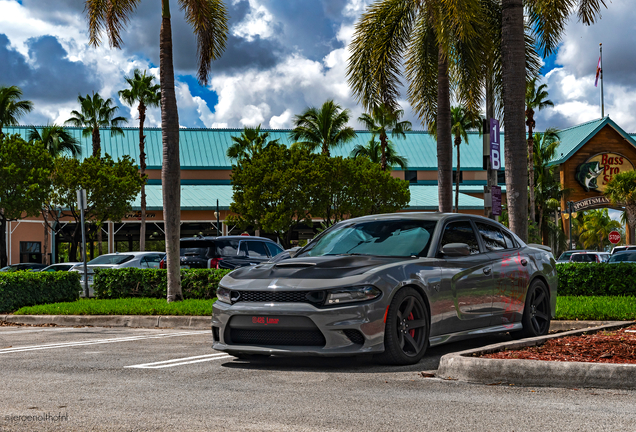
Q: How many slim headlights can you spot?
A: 2